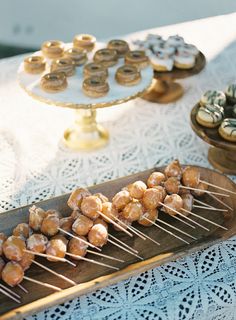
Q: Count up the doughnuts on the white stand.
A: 12